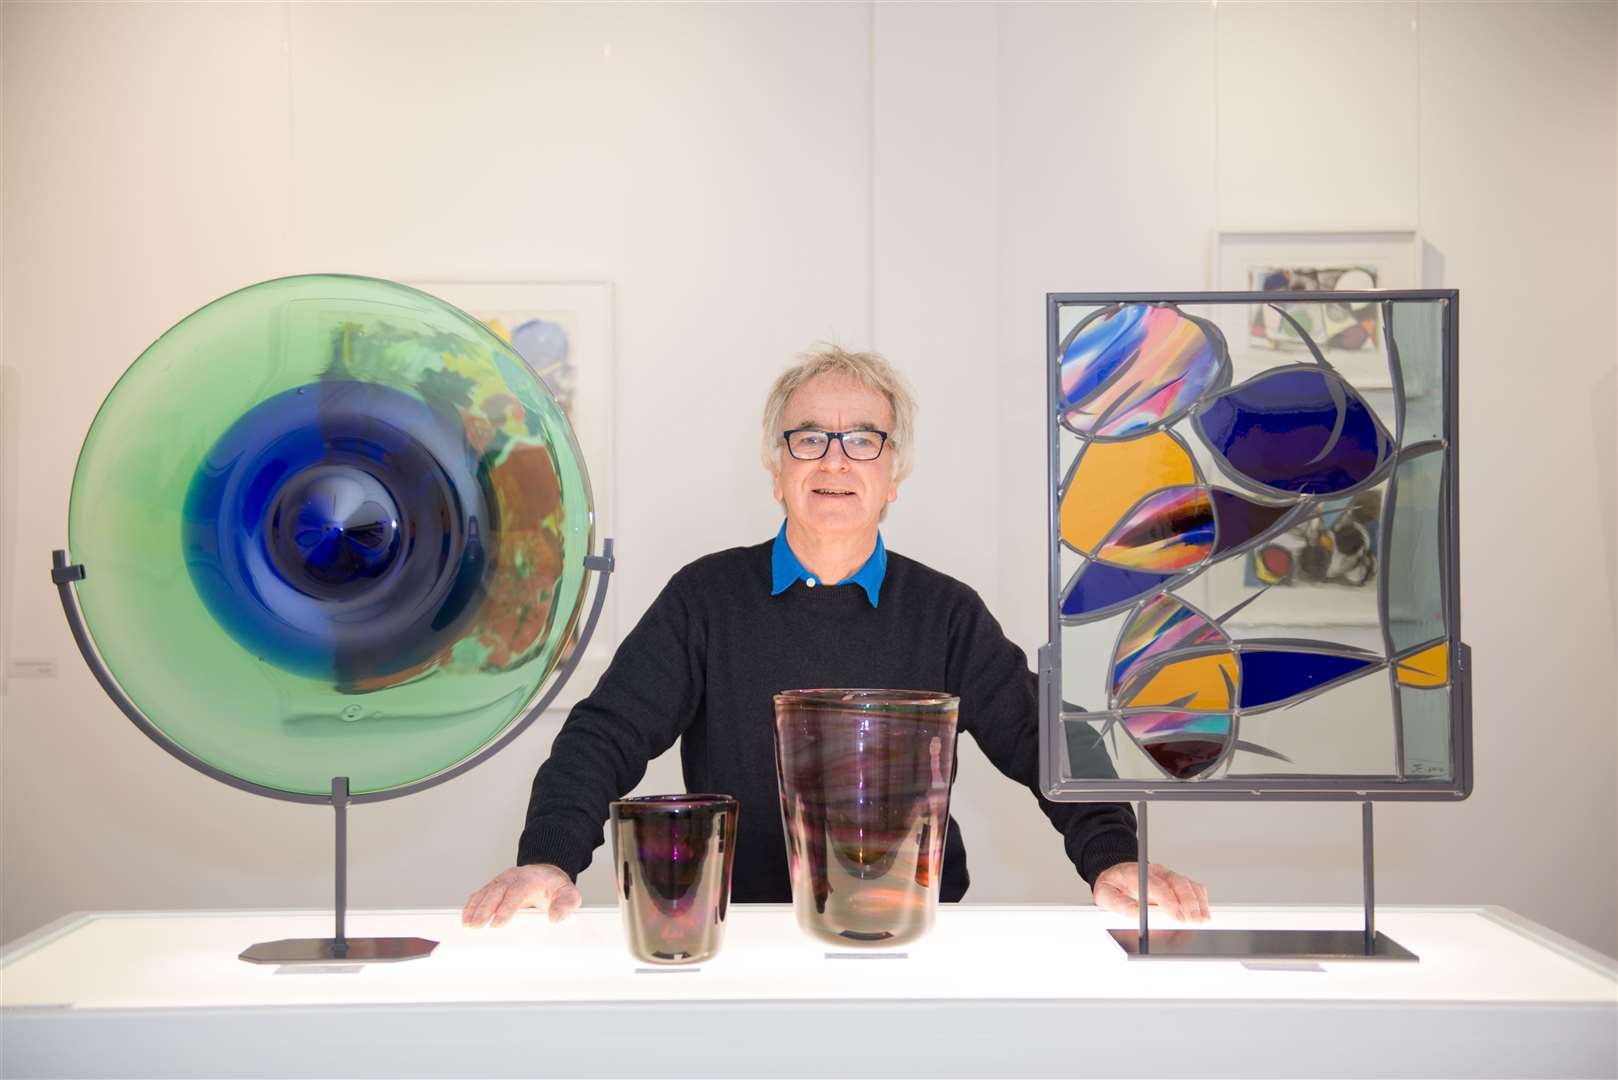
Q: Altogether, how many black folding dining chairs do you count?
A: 0